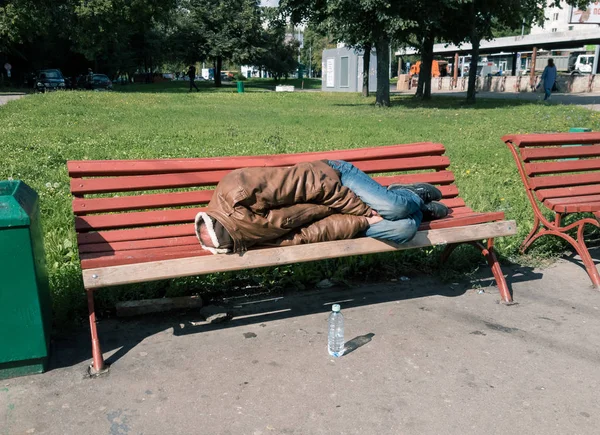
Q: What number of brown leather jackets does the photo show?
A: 1